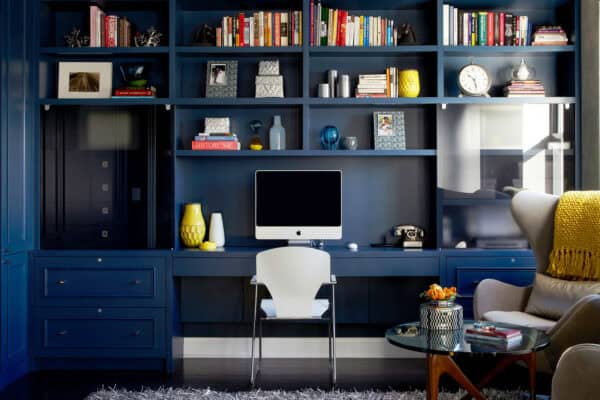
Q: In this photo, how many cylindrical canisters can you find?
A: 3